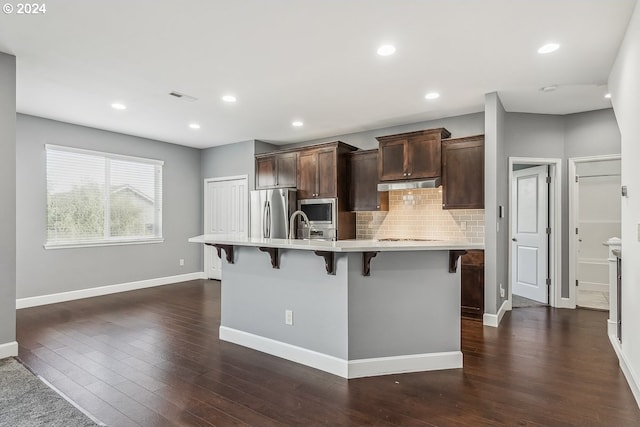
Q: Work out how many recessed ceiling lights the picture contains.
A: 8